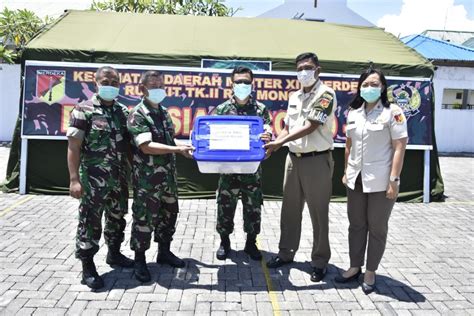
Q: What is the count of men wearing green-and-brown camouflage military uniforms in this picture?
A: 3